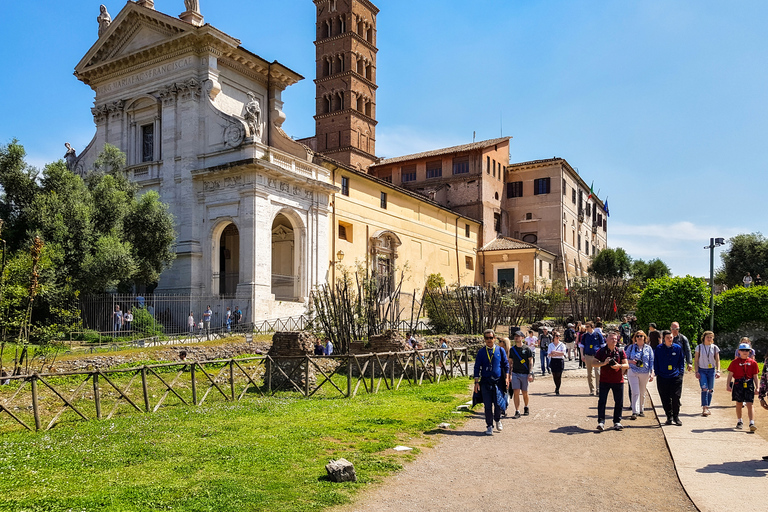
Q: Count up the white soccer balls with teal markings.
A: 0